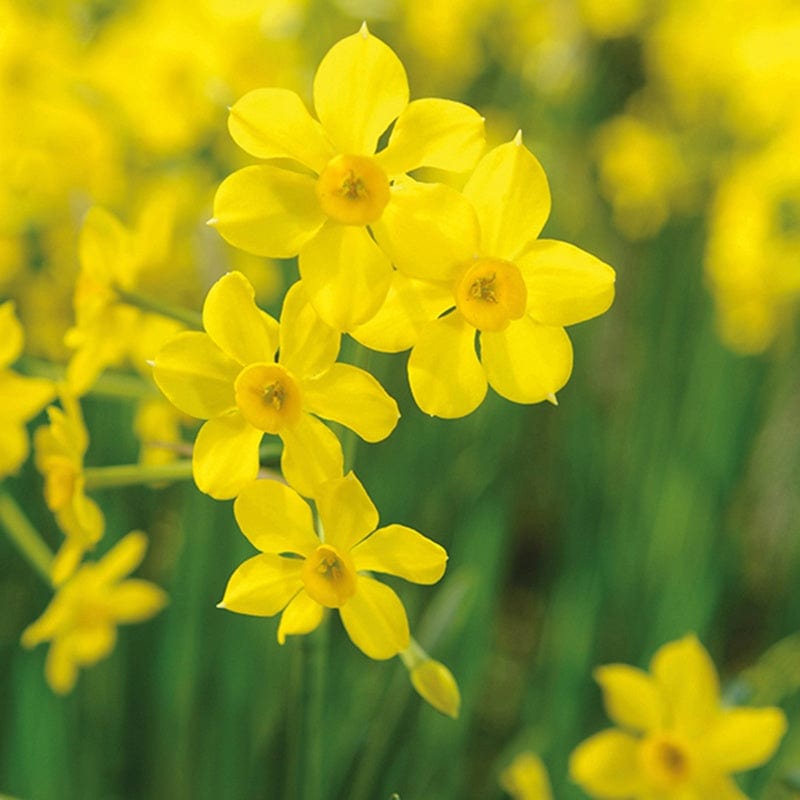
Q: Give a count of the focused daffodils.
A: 4